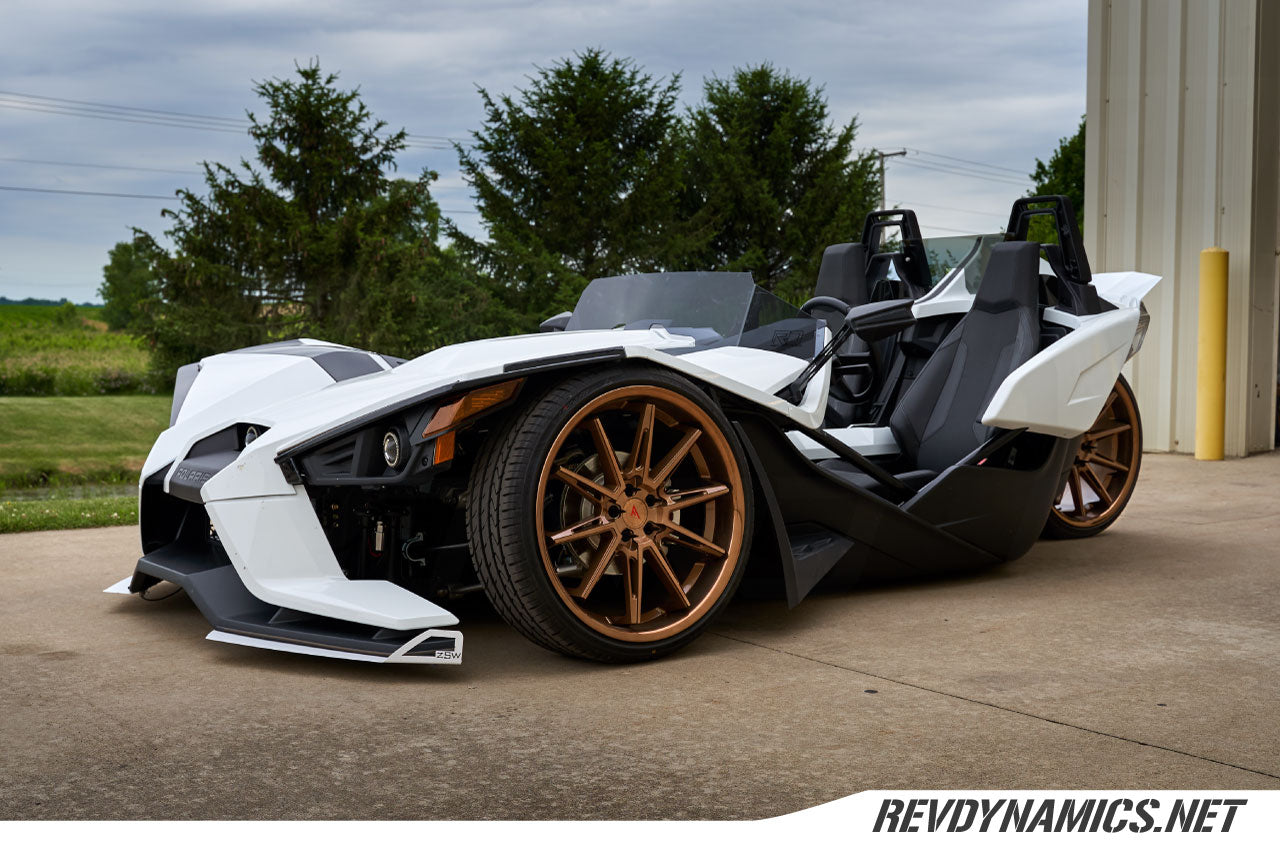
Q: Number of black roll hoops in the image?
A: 2